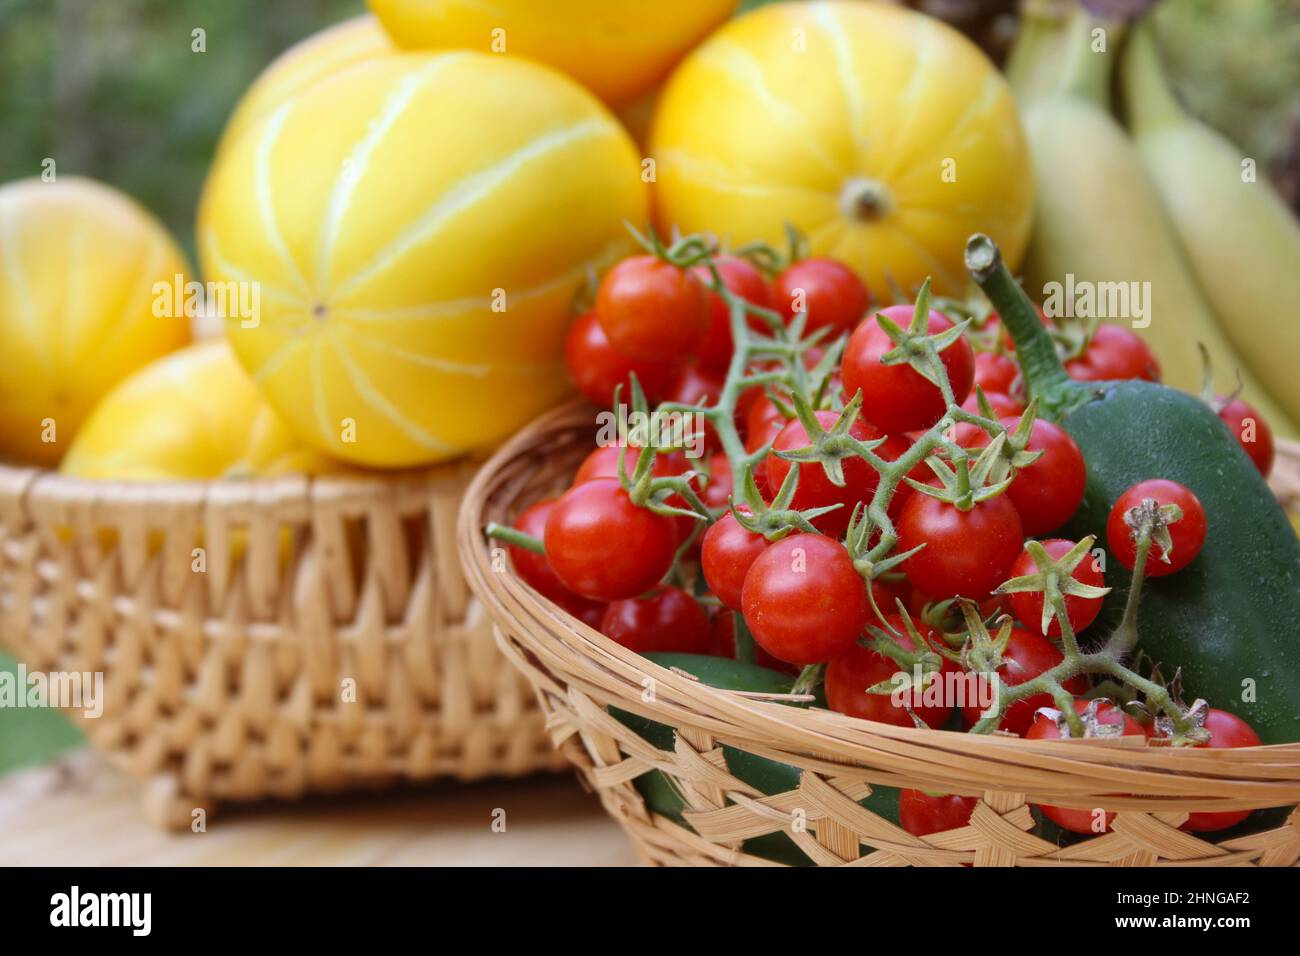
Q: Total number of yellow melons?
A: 6